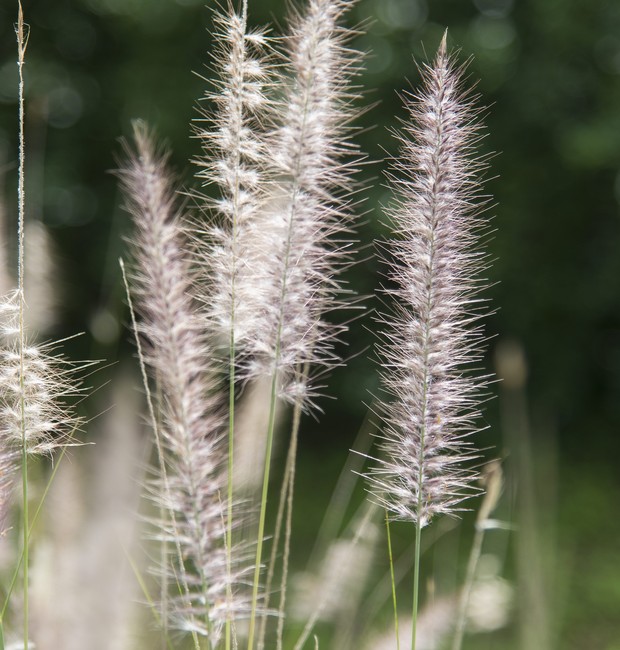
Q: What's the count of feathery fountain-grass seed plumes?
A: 5